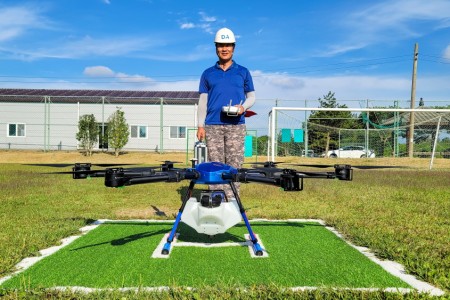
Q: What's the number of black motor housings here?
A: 6